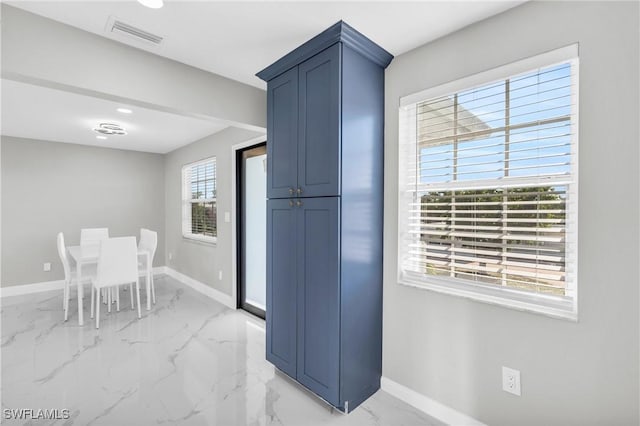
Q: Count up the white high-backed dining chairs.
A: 4